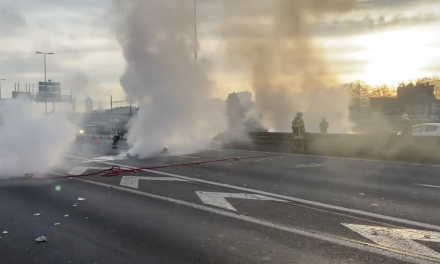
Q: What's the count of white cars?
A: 1